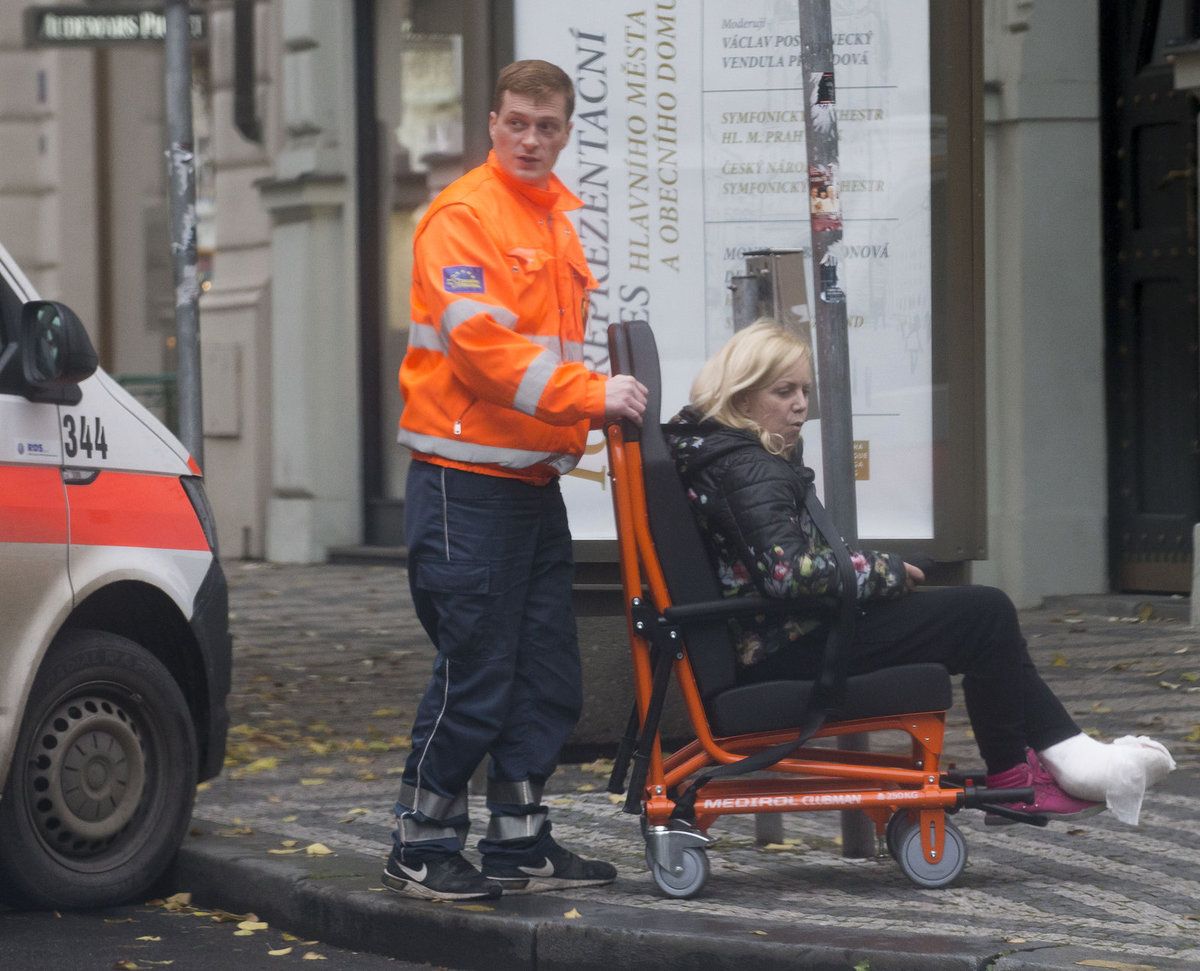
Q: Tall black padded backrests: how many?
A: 1